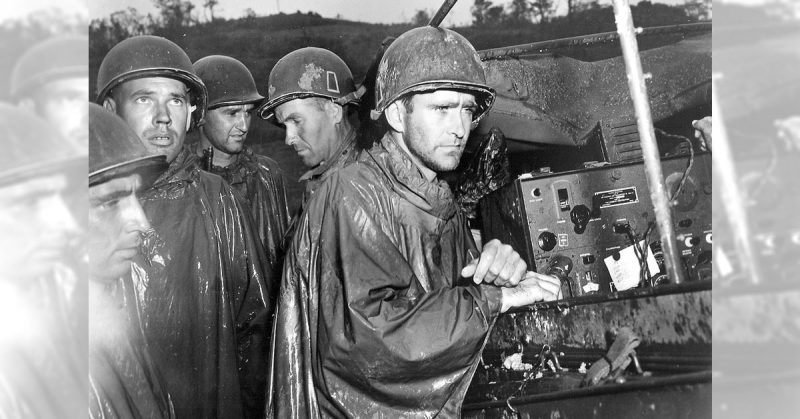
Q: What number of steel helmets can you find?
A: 5